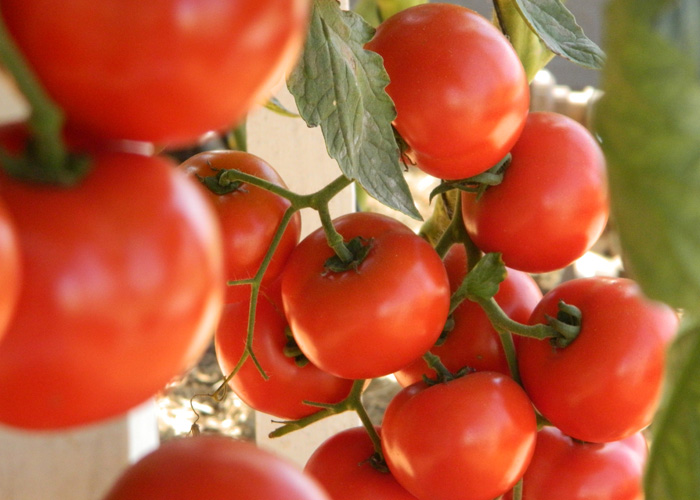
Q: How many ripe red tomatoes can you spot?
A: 14